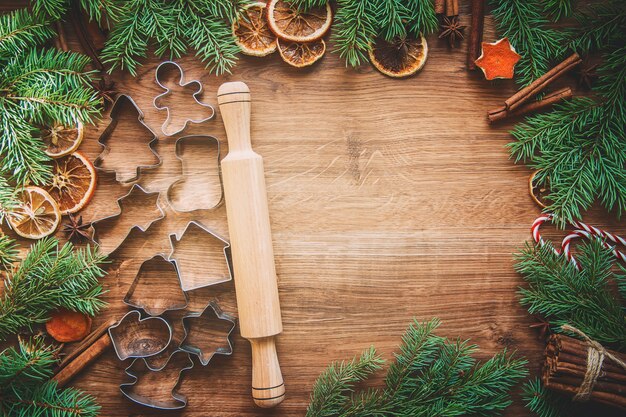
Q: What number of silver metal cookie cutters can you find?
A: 9